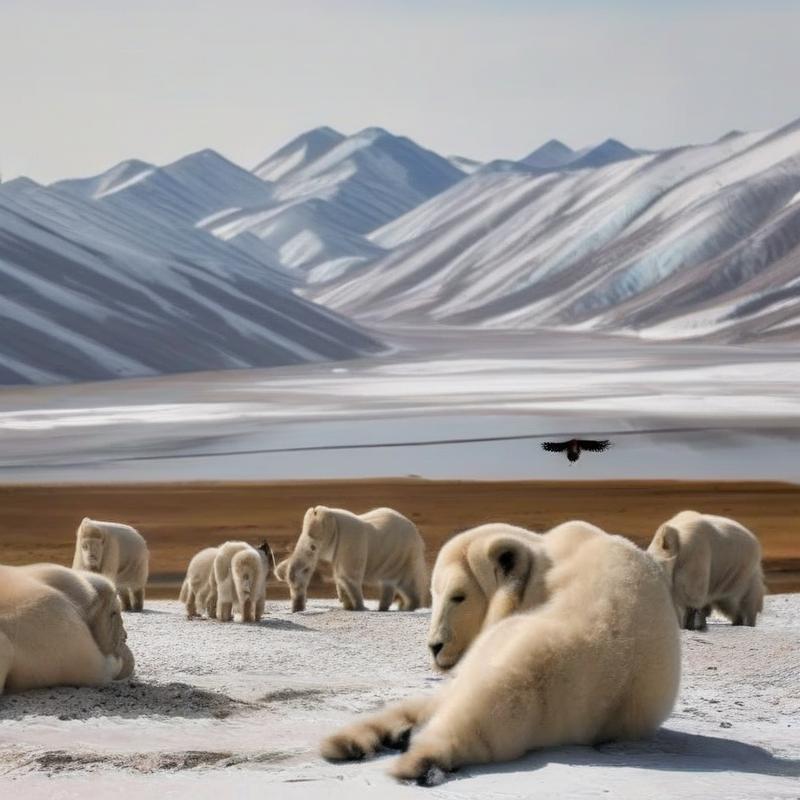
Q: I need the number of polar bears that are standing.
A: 5